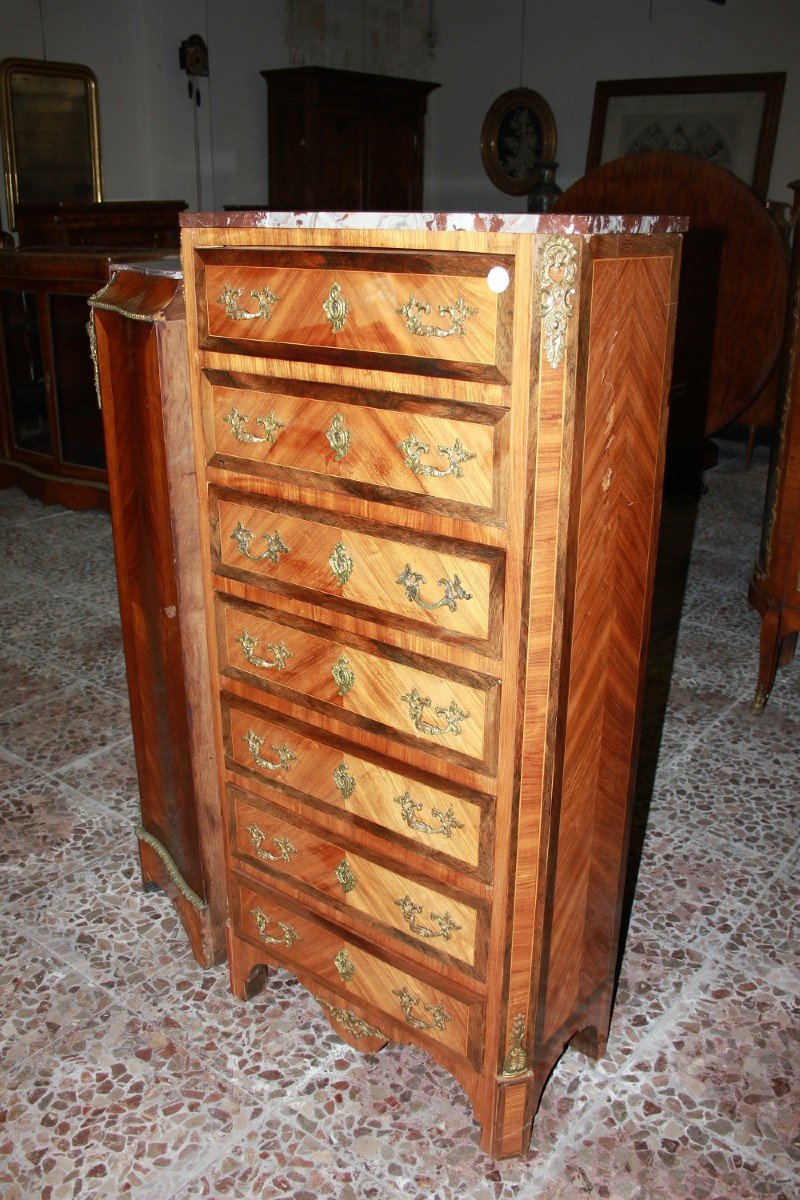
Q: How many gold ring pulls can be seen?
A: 14